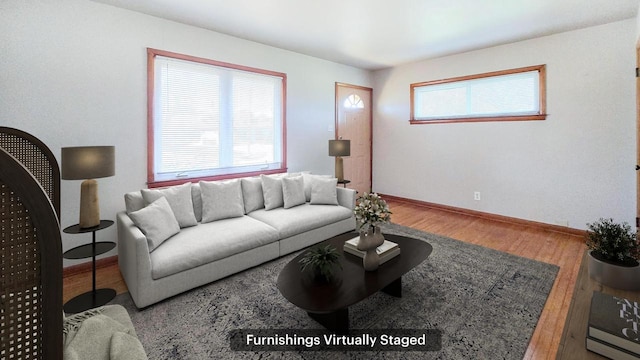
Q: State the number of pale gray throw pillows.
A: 6